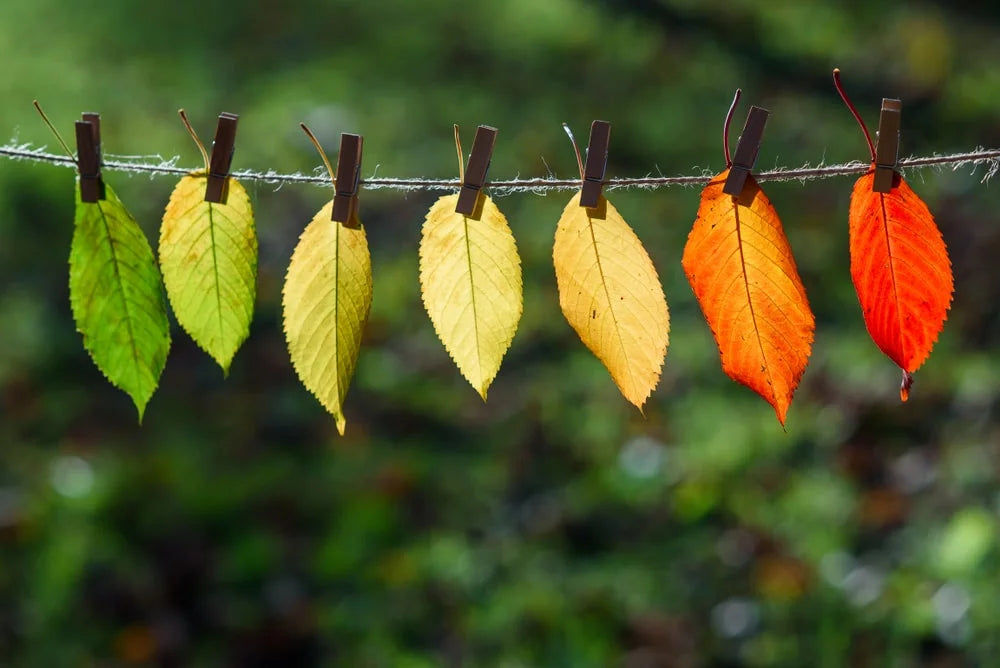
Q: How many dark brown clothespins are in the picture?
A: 7